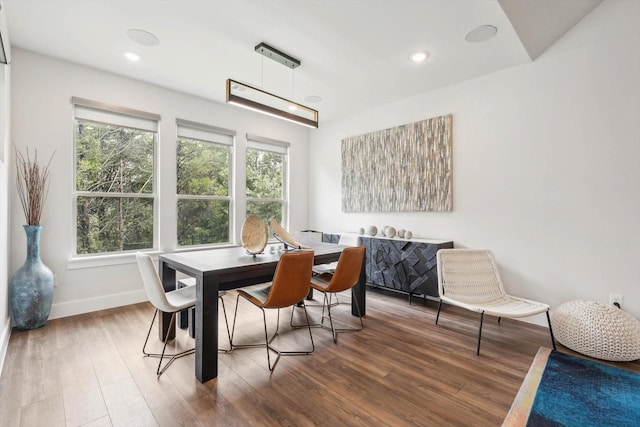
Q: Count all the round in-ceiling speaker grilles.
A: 3